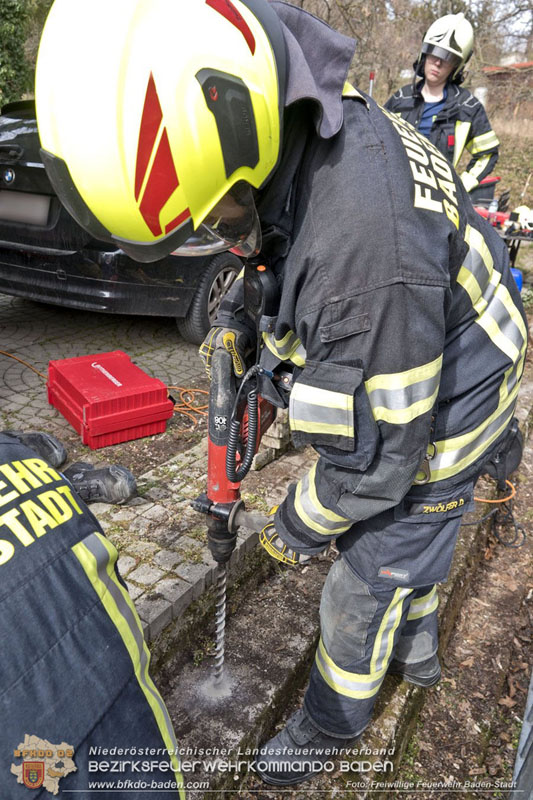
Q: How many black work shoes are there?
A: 4